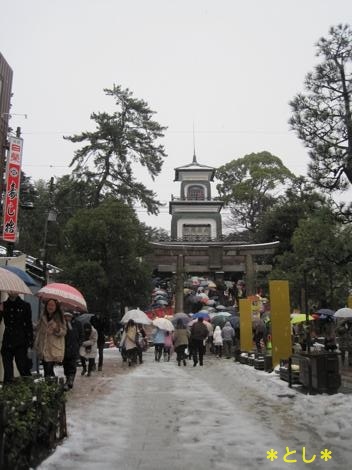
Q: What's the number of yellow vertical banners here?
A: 2